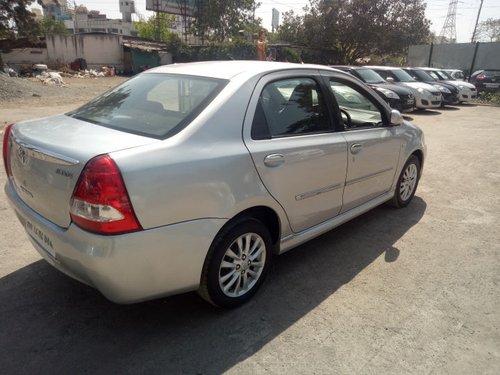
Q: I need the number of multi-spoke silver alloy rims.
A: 2